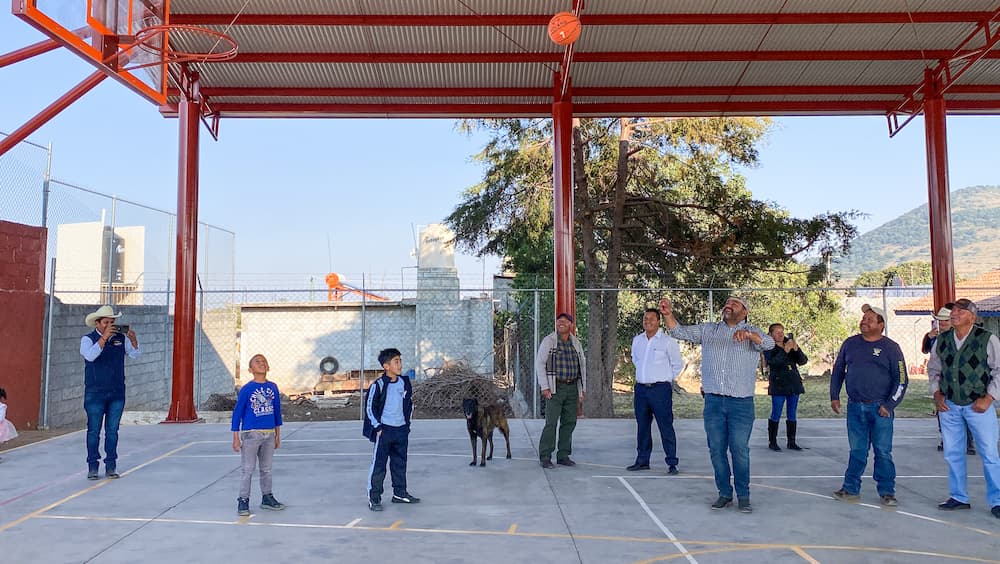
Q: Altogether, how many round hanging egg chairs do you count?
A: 0